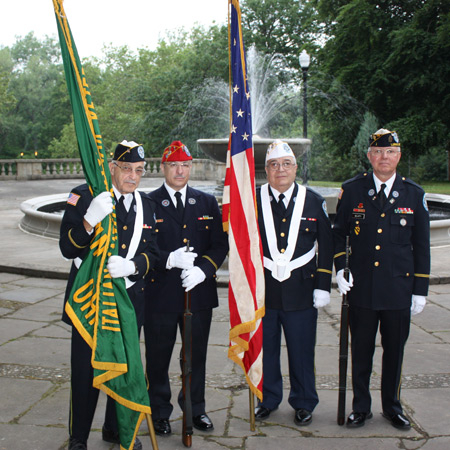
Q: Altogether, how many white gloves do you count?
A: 7